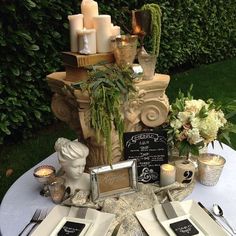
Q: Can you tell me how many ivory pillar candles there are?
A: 6